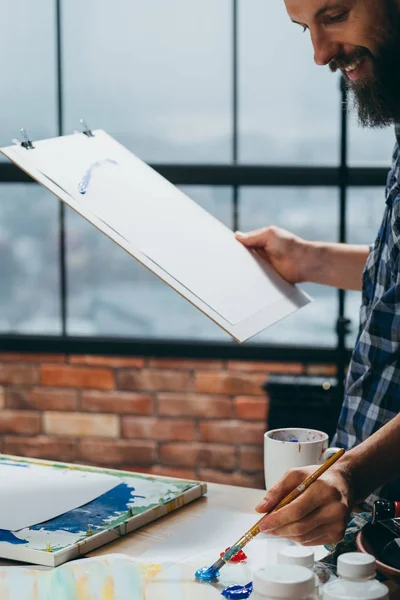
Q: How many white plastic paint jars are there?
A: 3